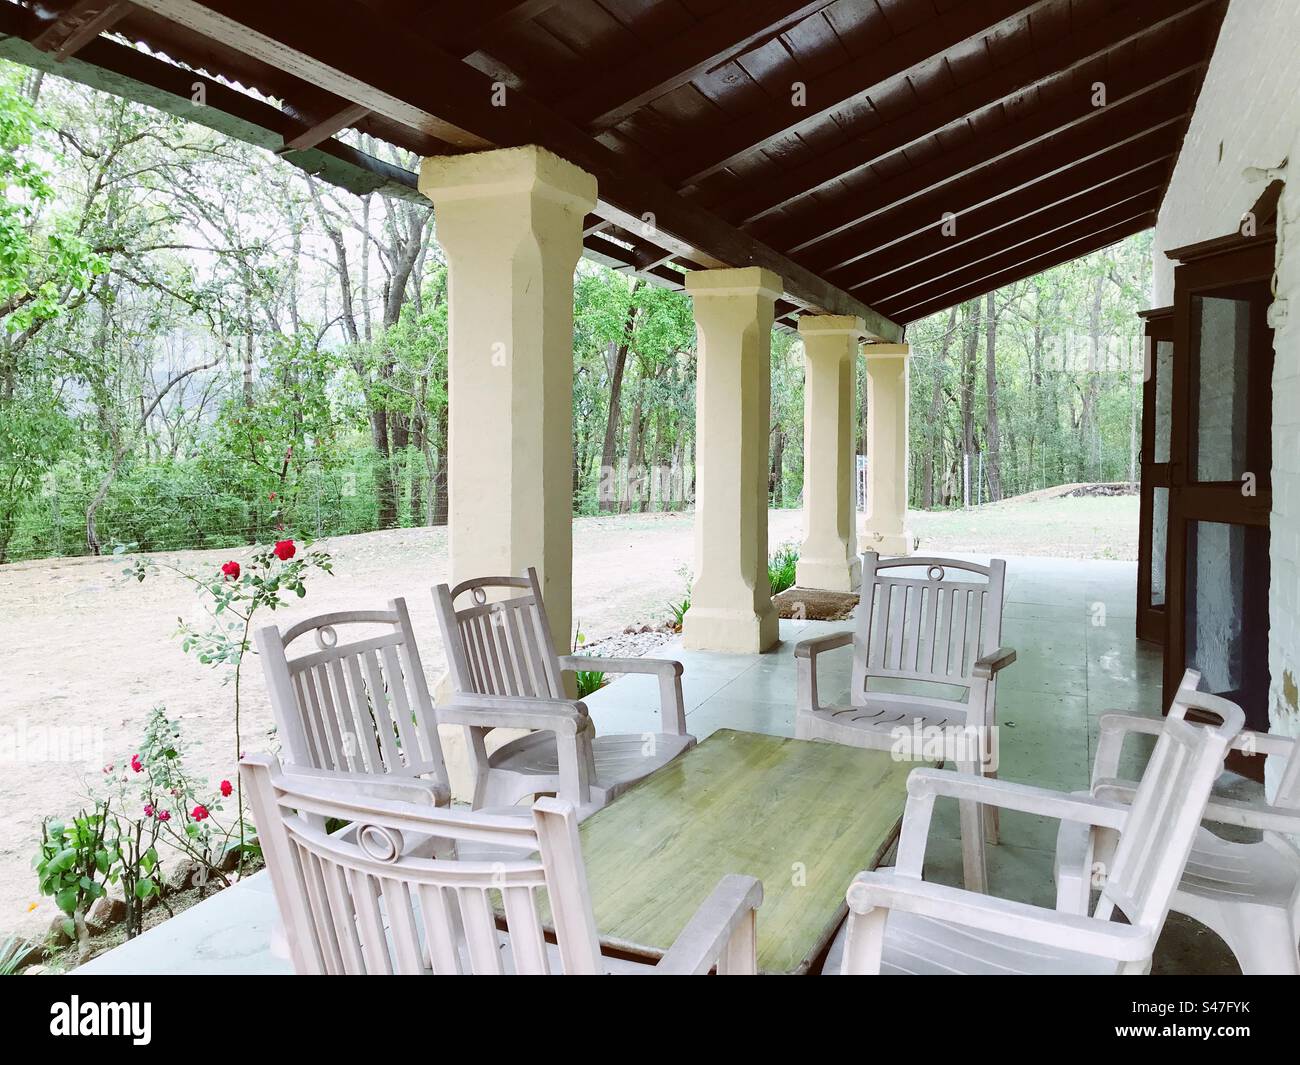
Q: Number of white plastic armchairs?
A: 6